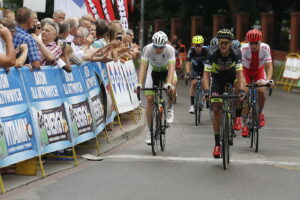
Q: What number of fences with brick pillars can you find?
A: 1